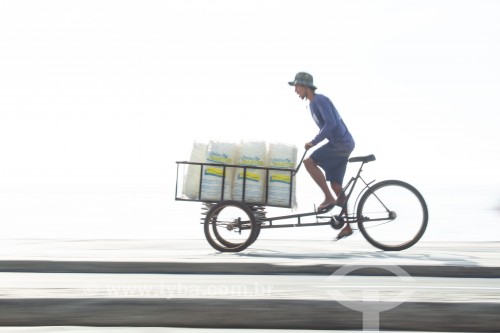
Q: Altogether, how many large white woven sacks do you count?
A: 4